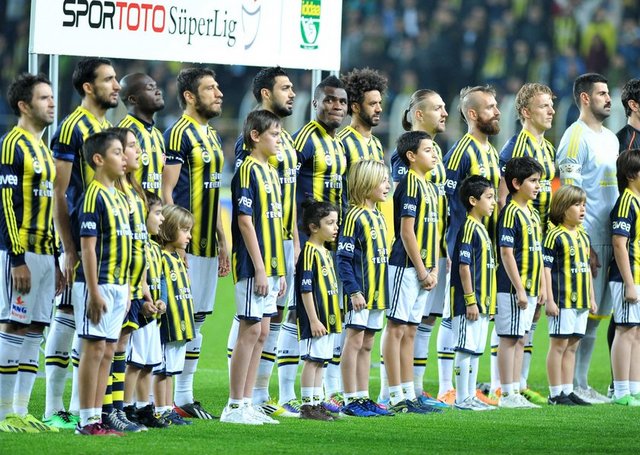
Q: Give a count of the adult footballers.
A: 11